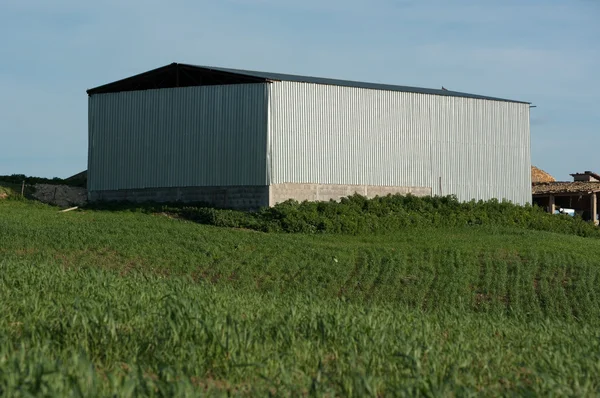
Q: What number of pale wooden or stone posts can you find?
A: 2